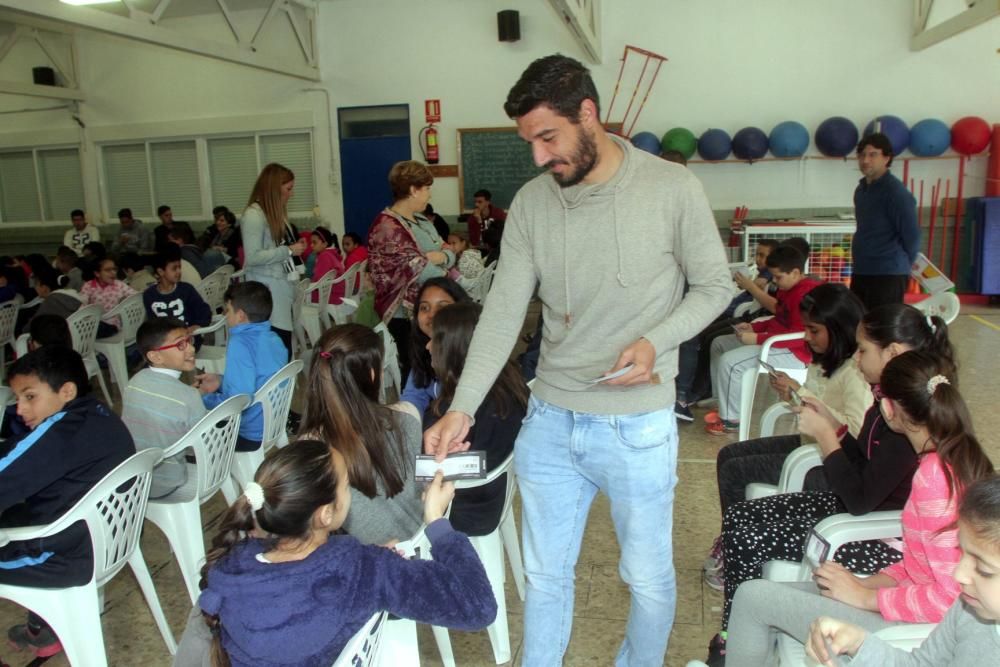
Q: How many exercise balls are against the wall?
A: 9